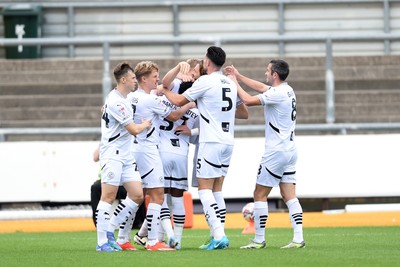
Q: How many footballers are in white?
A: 6